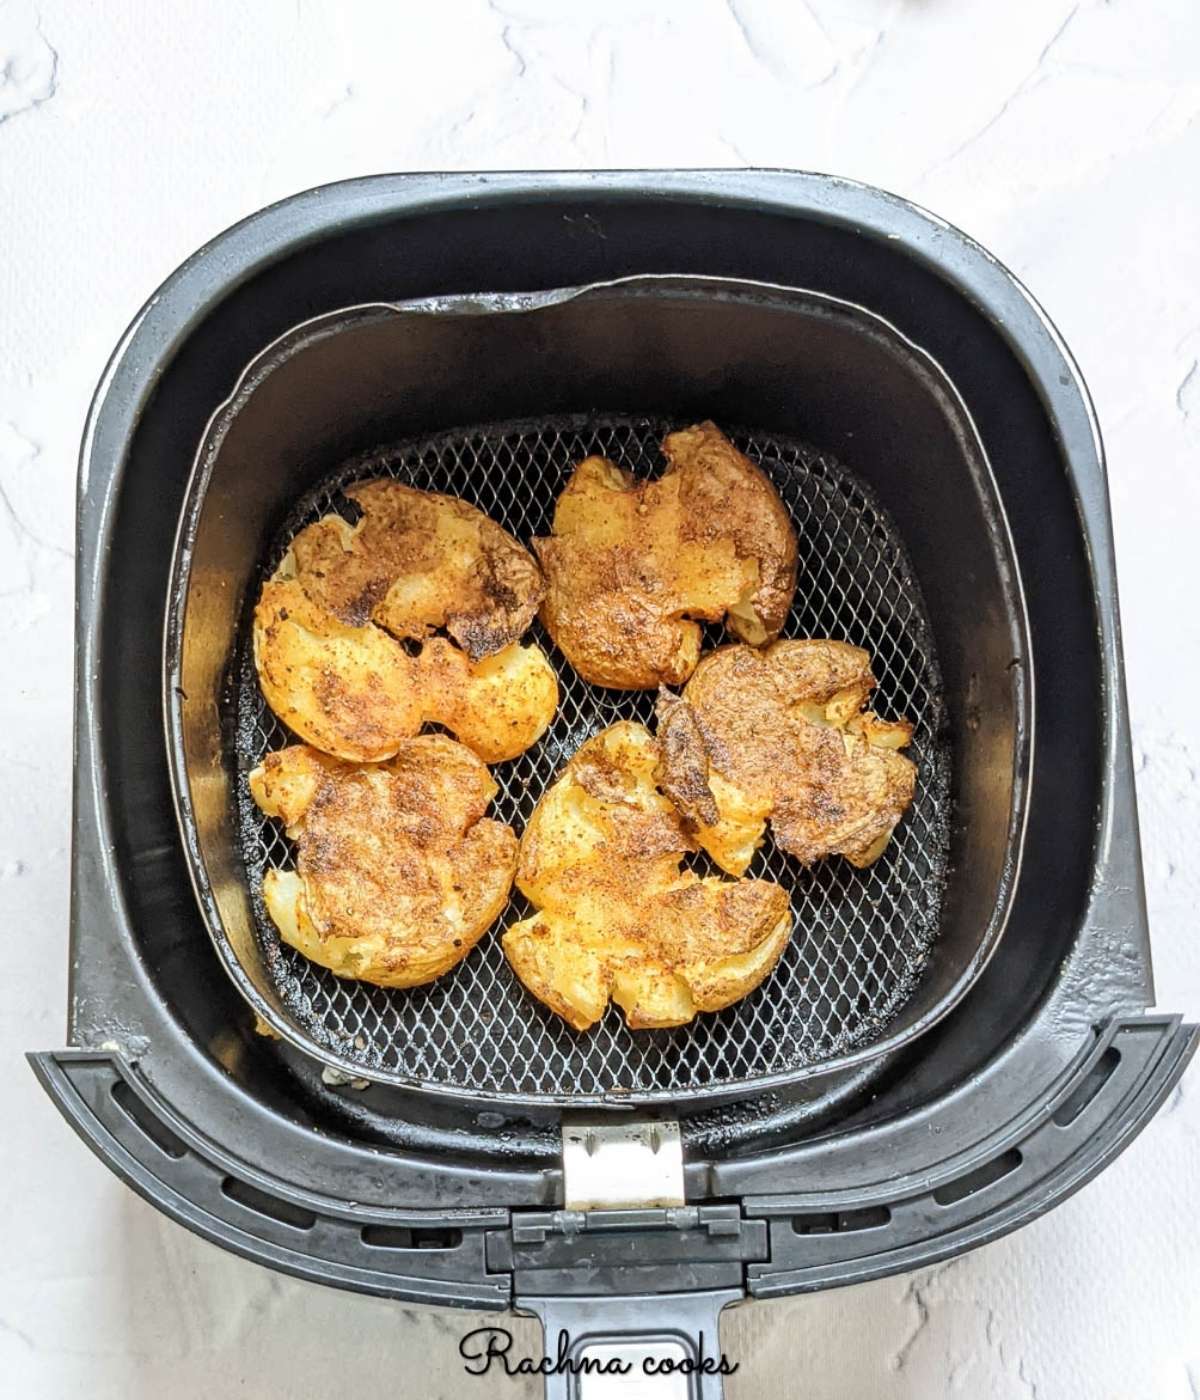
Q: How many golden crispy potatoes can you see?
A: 5